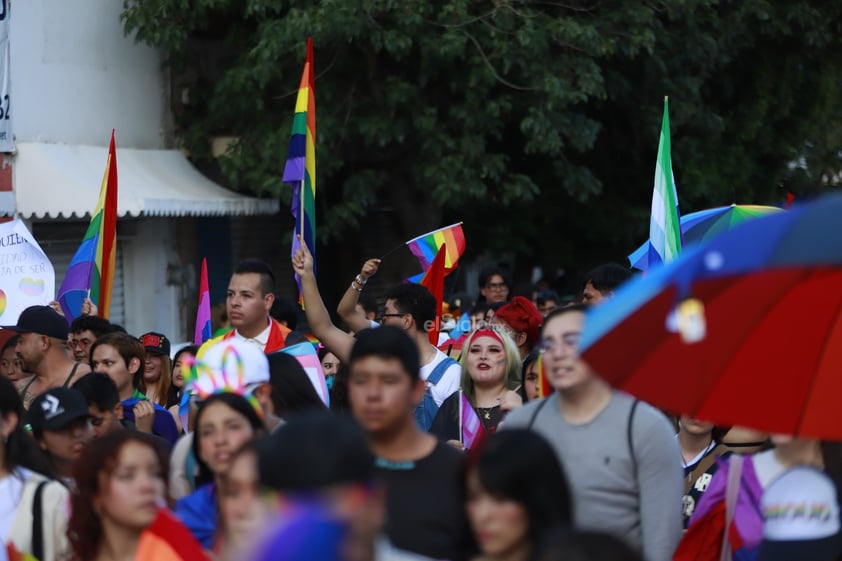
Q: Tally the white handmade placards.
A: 1